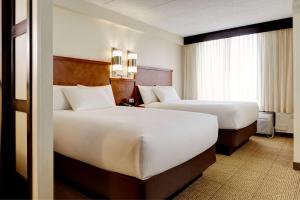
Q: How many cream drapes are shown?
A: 2